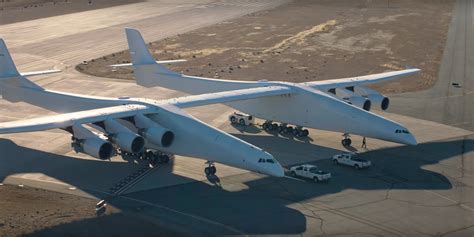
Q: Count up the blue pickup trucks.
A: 0